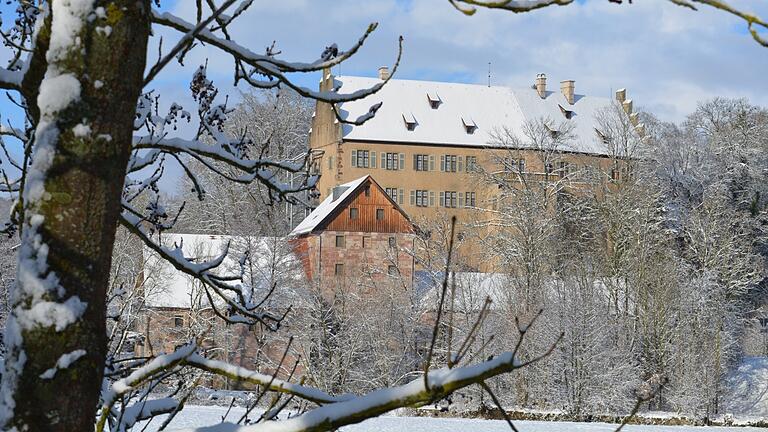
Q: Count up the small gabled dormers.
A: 6